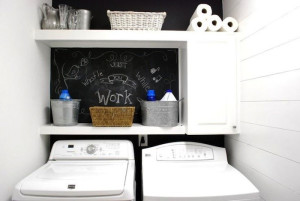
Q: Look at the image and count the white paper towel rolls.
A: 4